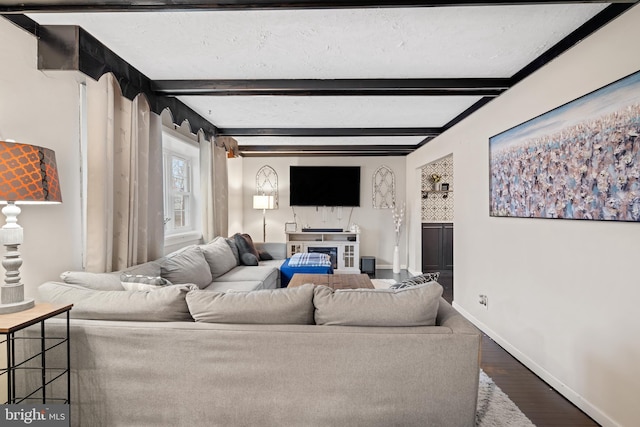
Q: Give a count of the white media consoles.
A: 1